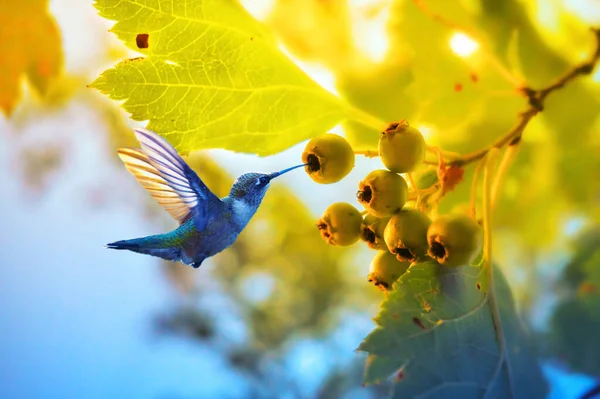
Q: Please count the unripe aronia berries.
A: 8